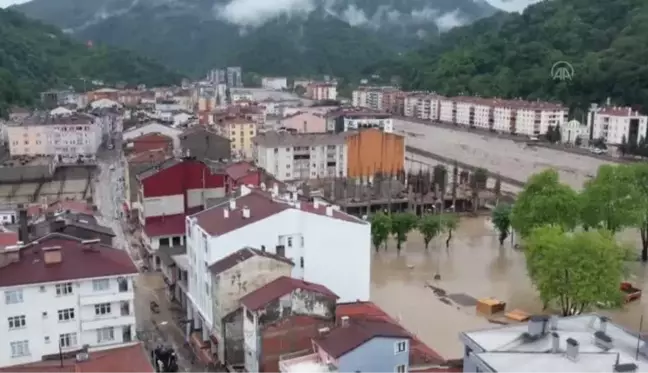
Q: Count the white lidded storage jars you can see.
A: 0